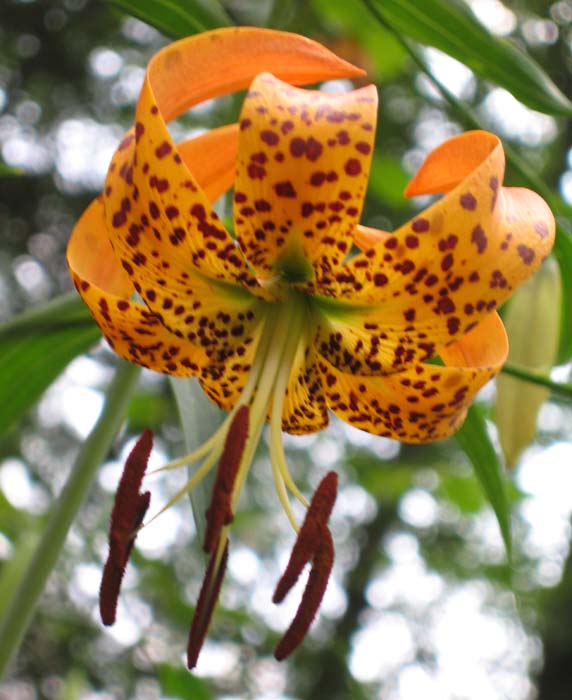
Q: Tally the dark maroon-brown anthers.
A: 6